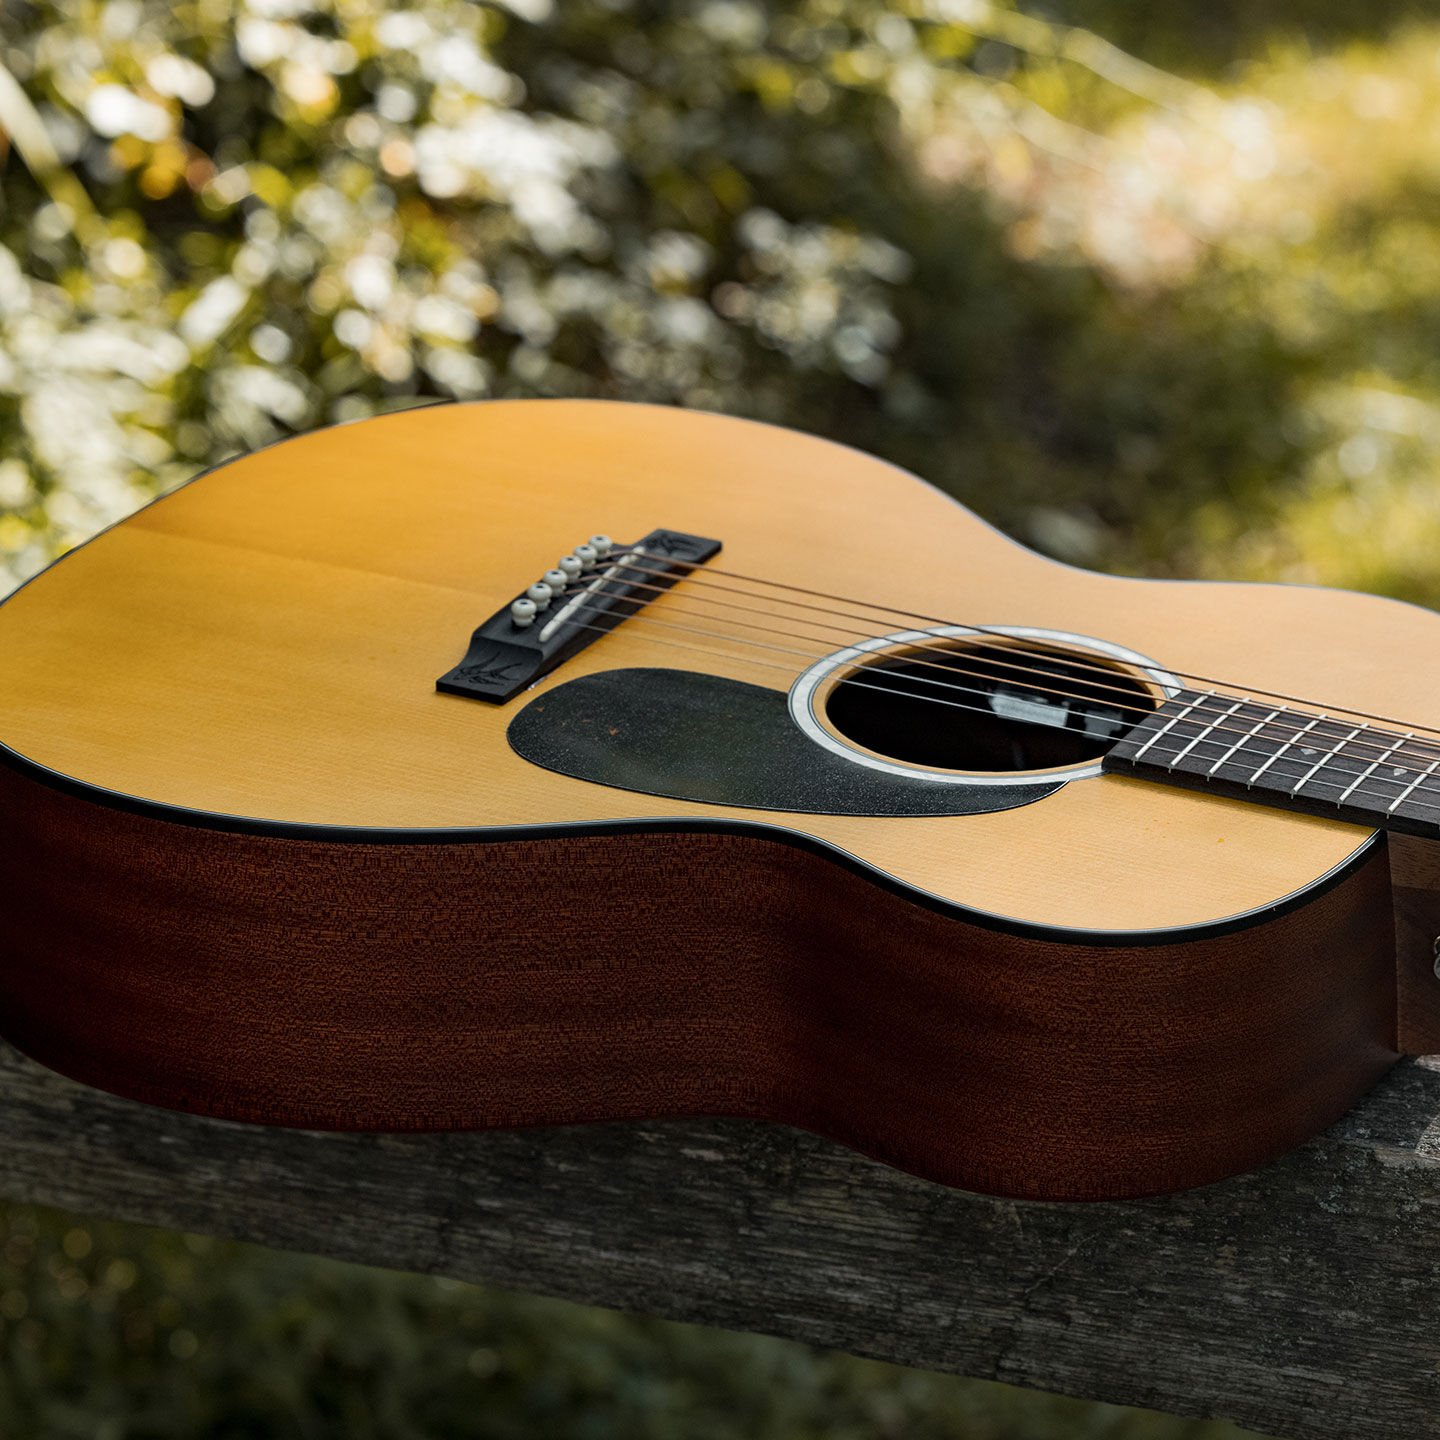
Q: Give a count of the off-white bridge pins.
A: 6